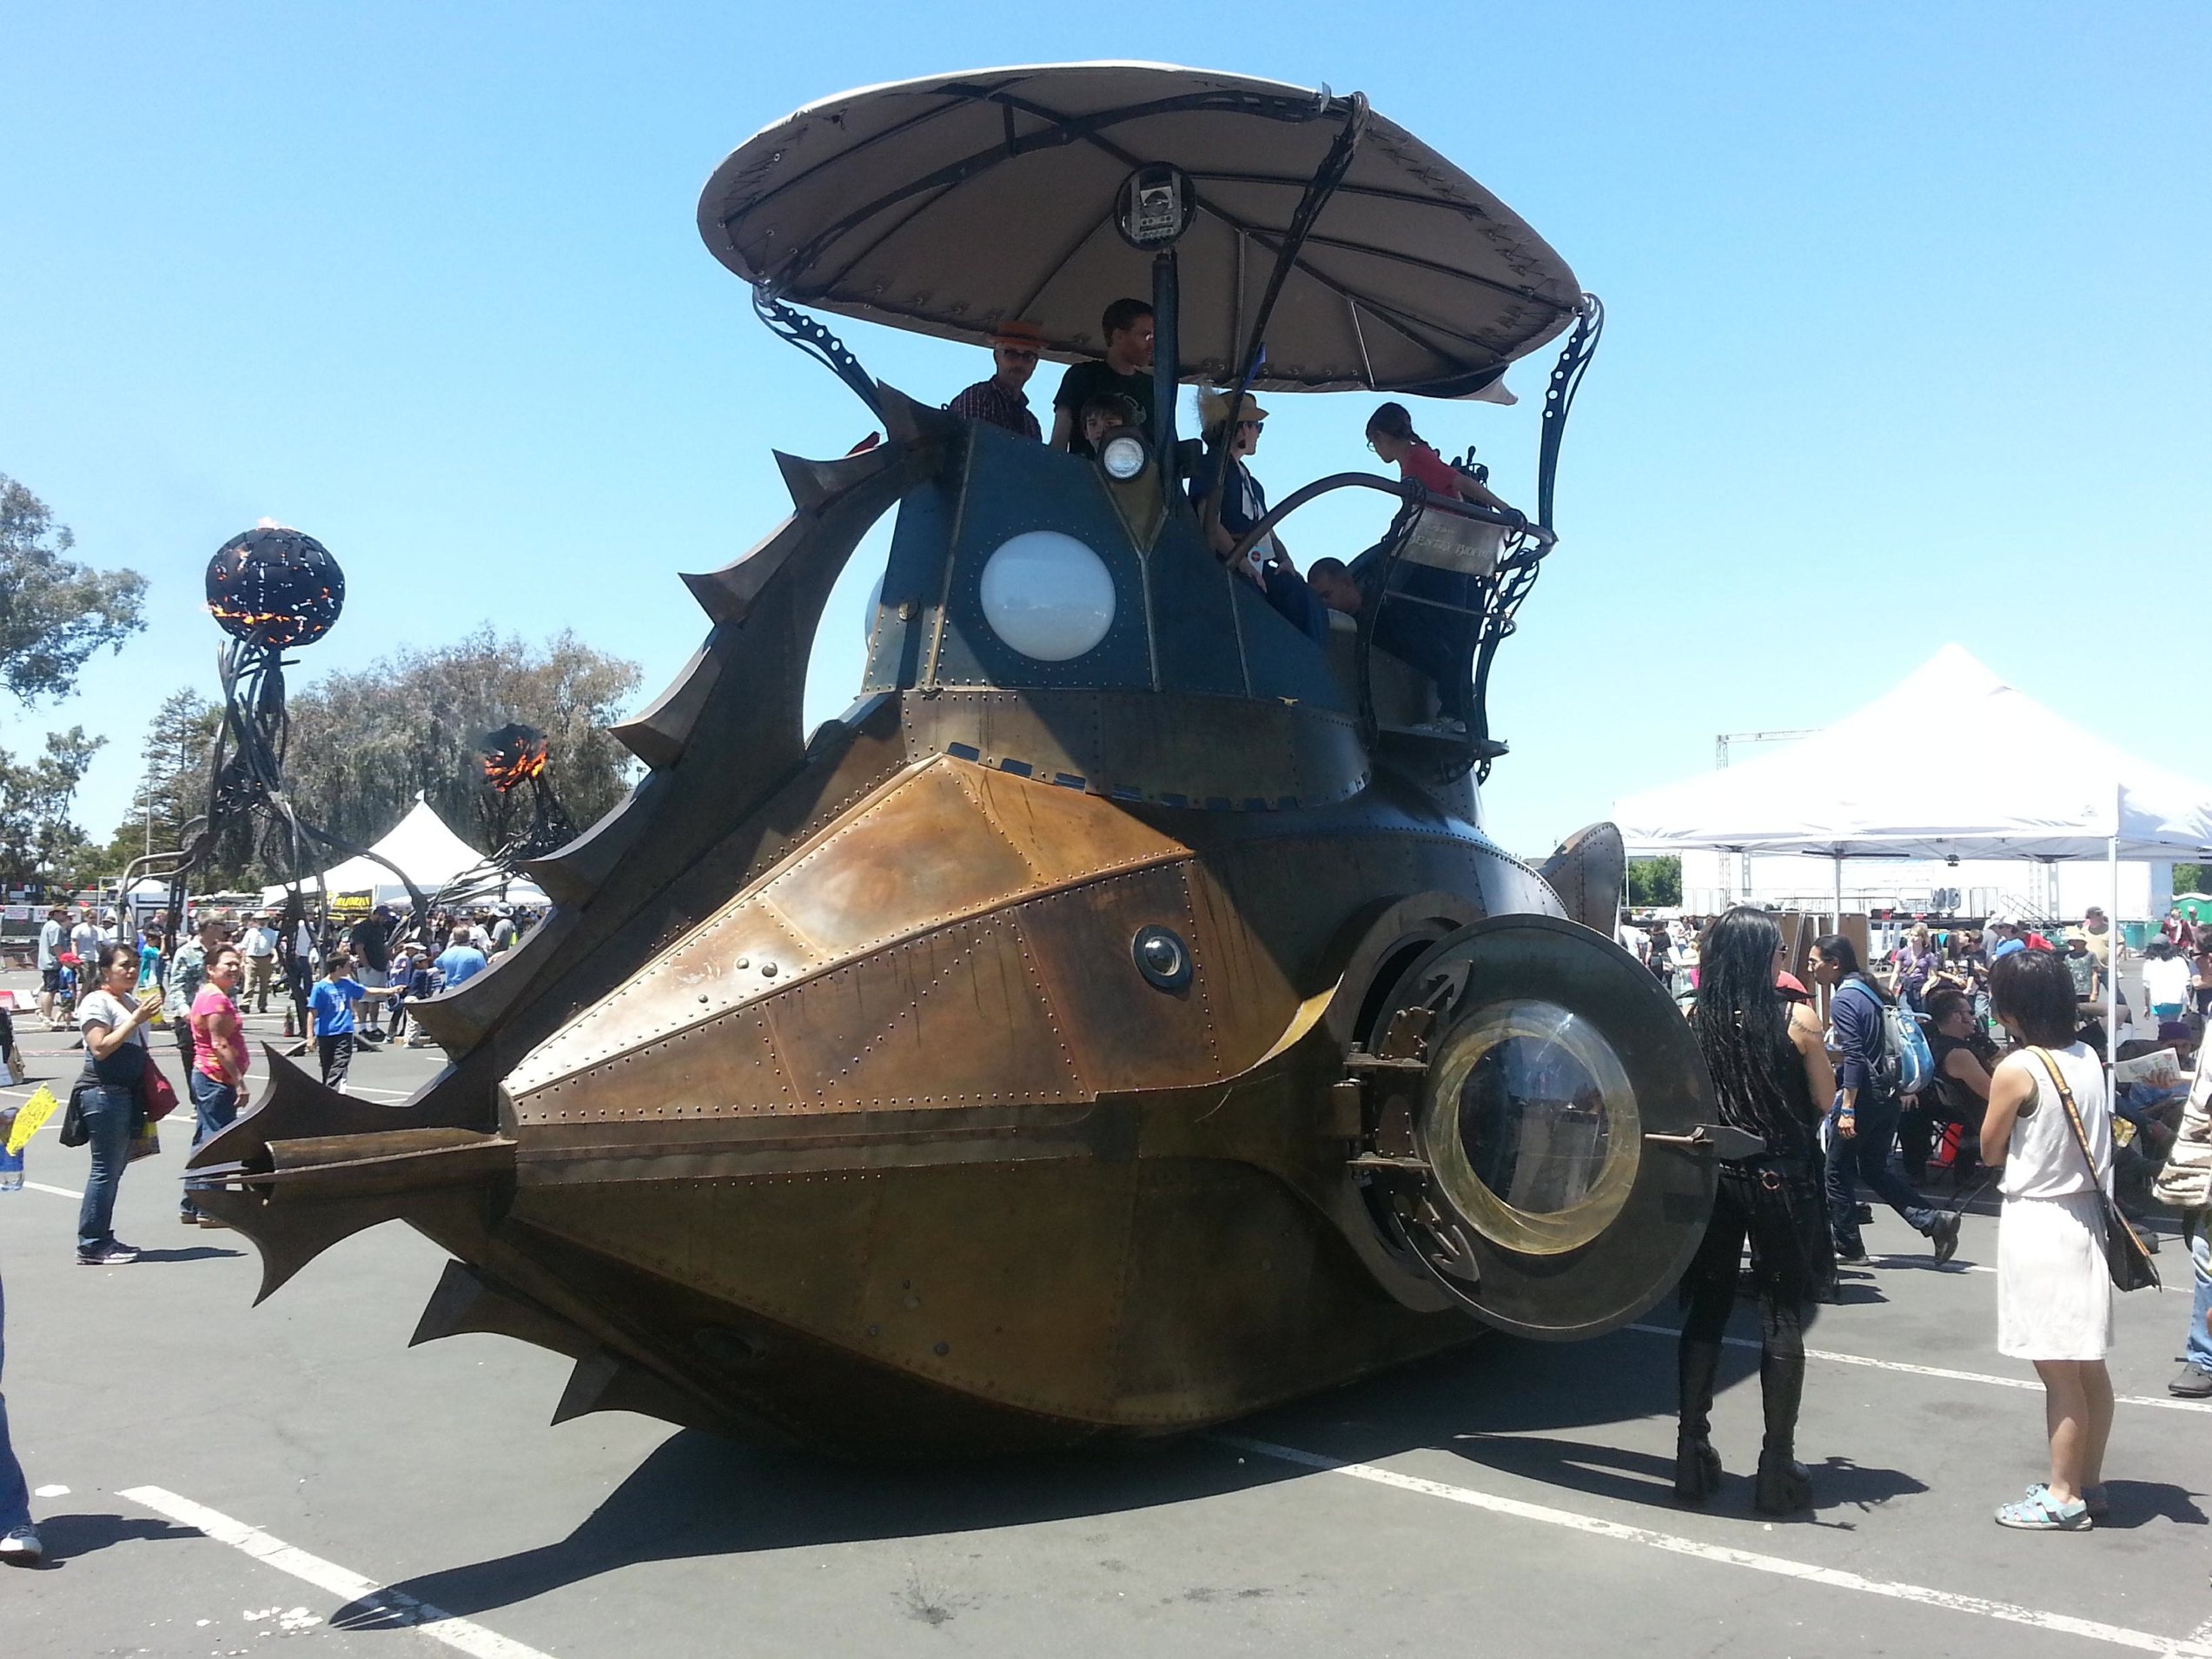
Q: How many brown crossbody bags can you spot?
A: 1